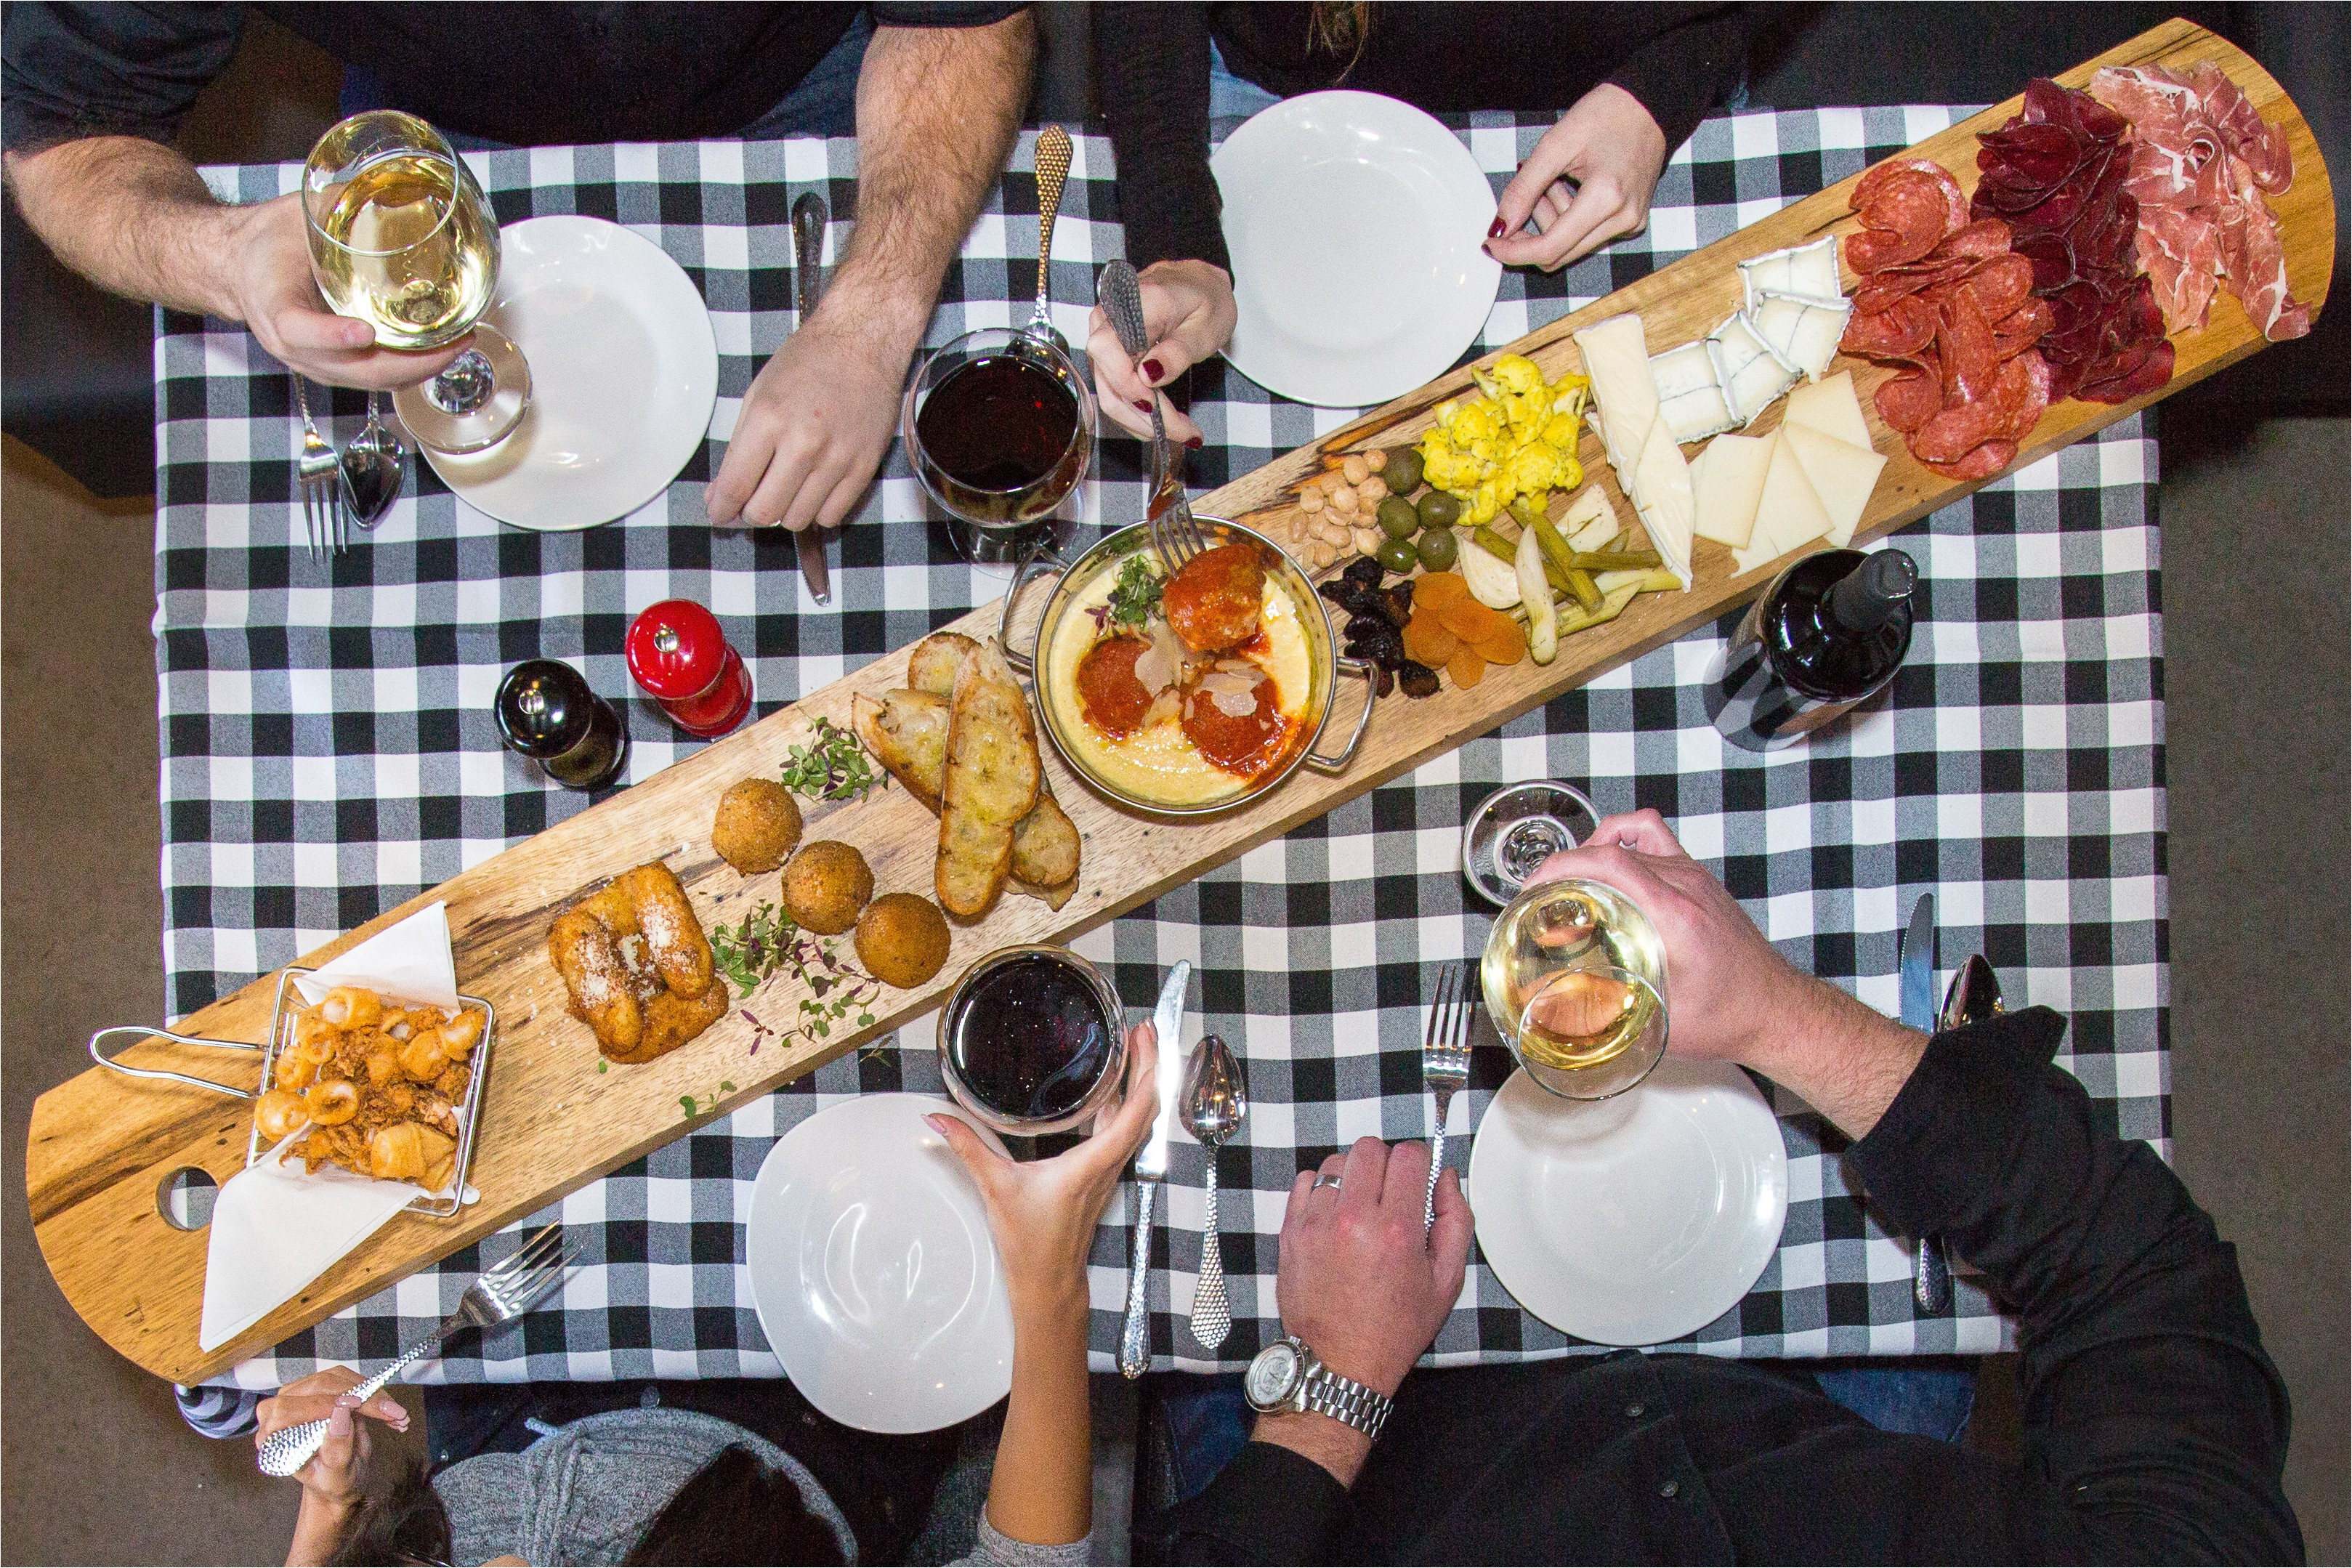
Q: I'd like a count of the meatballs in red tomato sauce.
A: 3